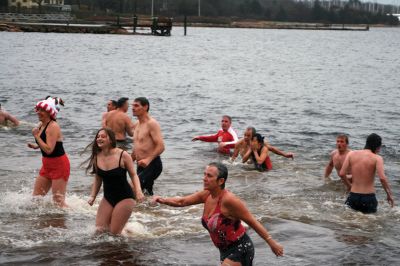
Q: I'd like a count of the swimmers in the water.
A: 12